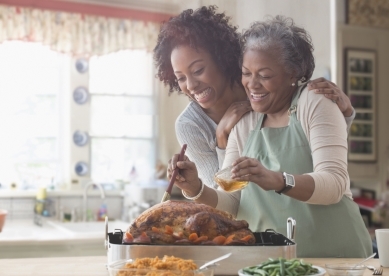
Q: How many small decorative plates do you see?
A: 4